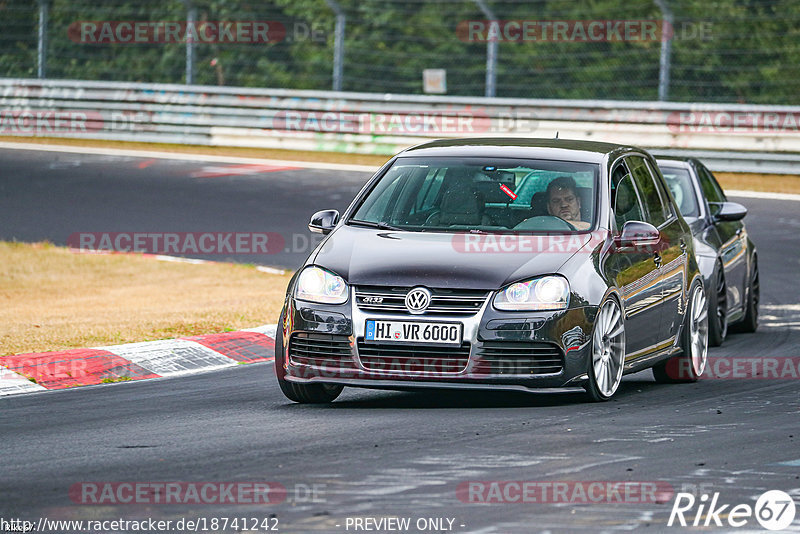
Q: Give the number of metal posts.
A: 5